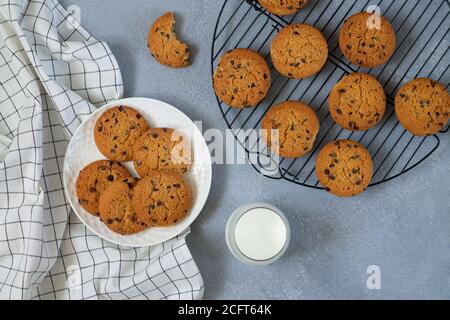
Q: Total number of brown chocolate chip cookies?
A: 14